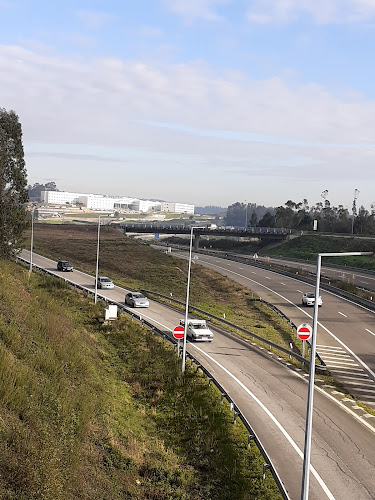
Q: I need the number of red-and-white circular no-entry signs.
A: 2